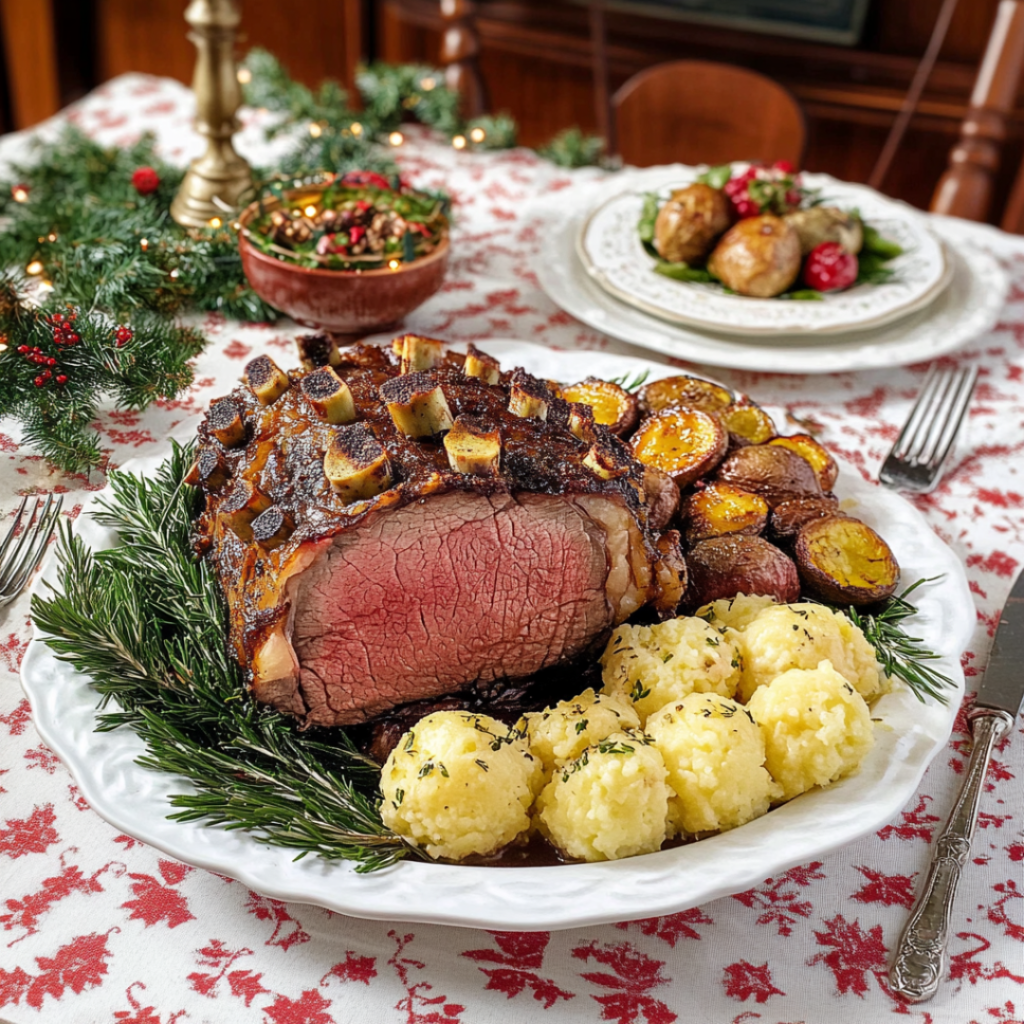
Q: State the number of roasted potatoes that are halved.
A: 7